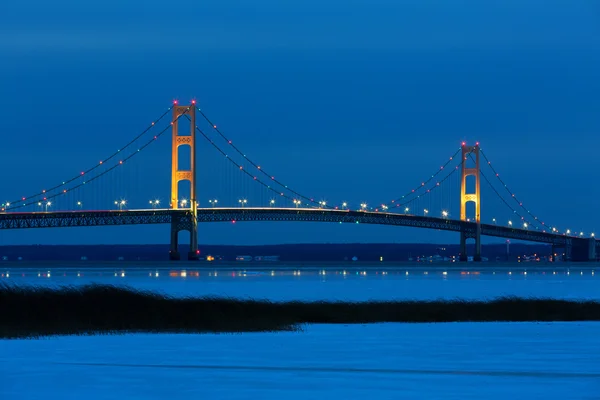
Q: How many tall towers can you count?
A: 2